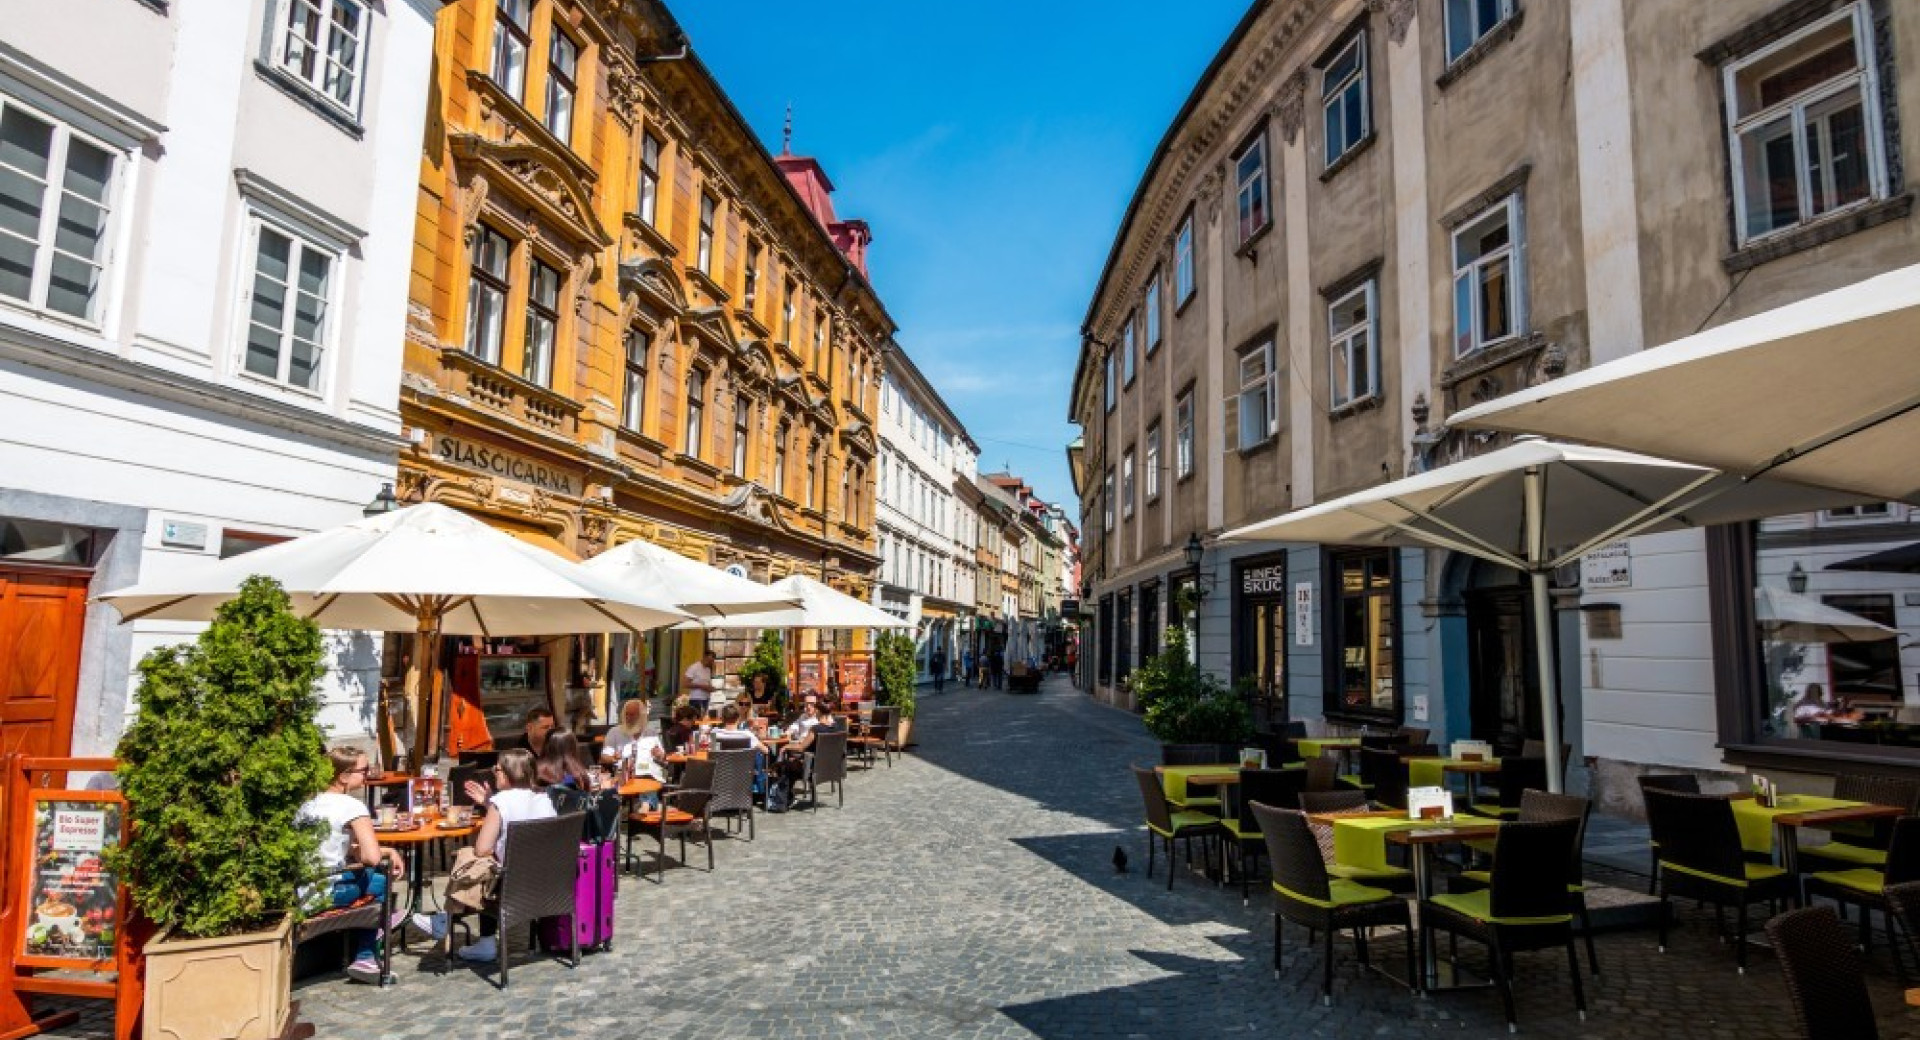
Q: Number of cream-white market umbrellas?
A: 5